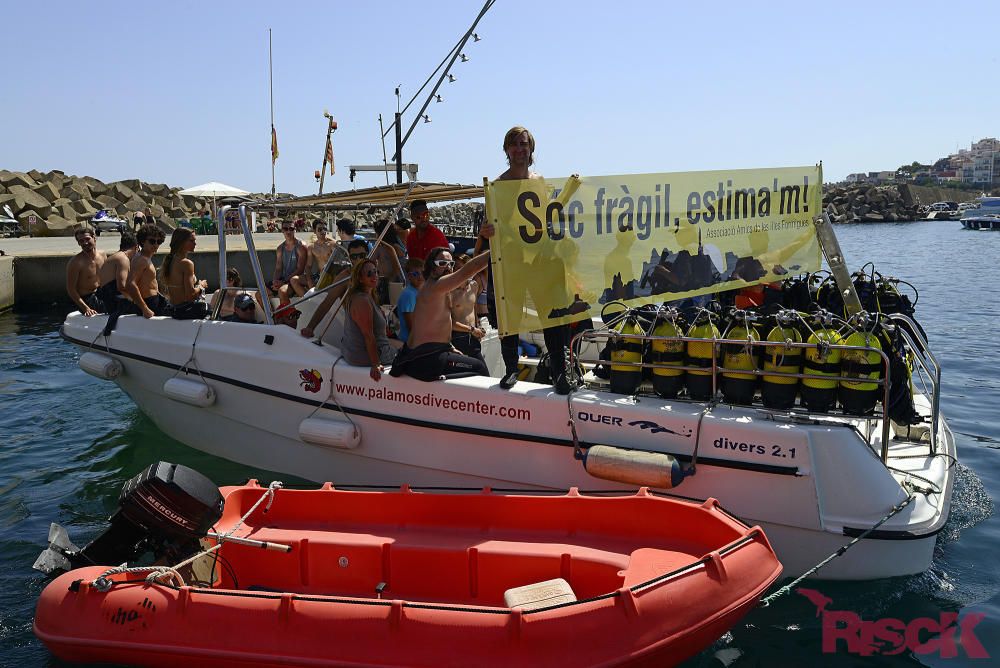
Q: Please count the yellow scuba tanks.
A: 7